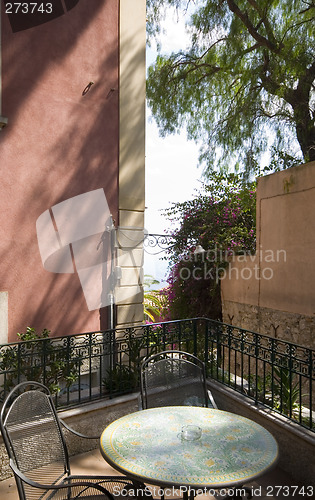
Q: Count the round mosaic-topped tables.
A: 1